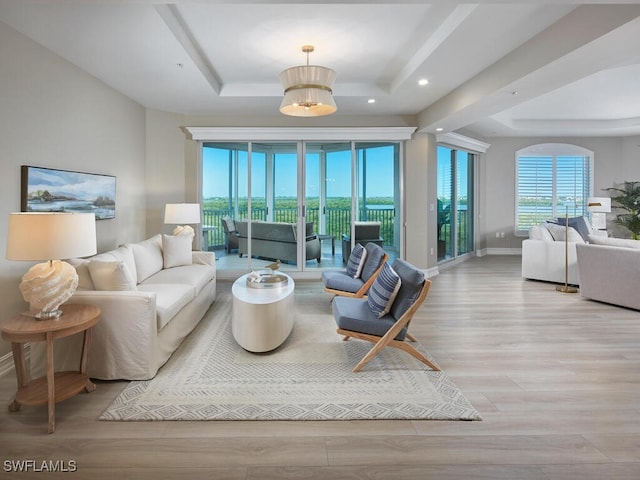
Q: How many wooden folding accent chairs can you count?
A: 2